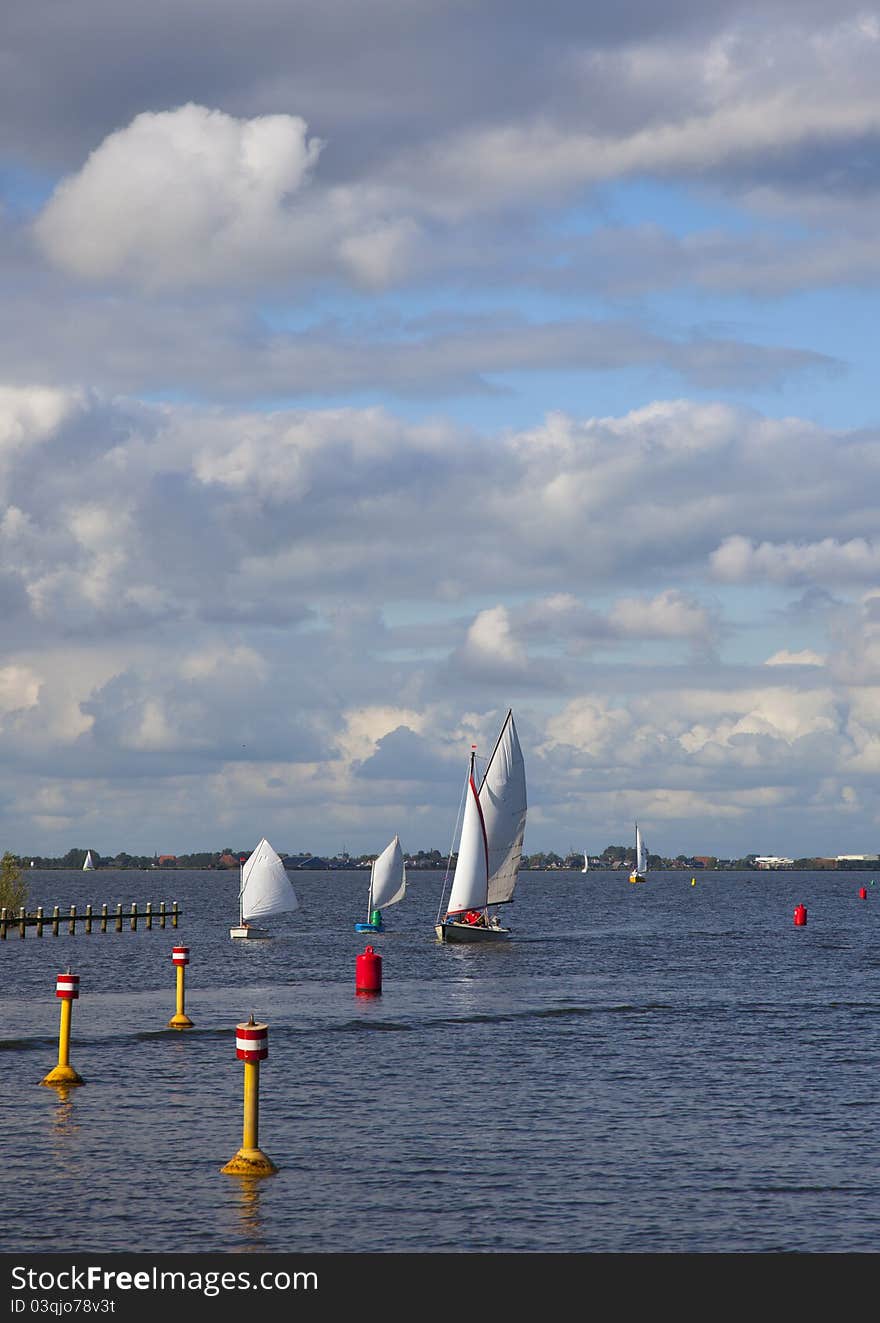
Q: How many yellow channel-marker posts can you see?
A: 3